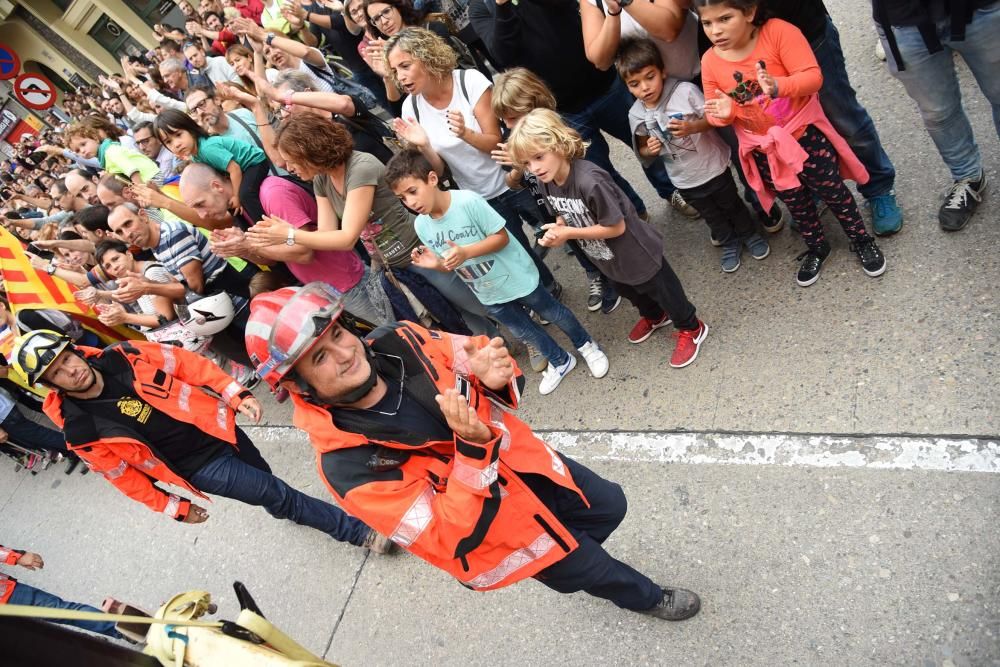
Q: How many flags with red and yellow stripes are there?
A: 1